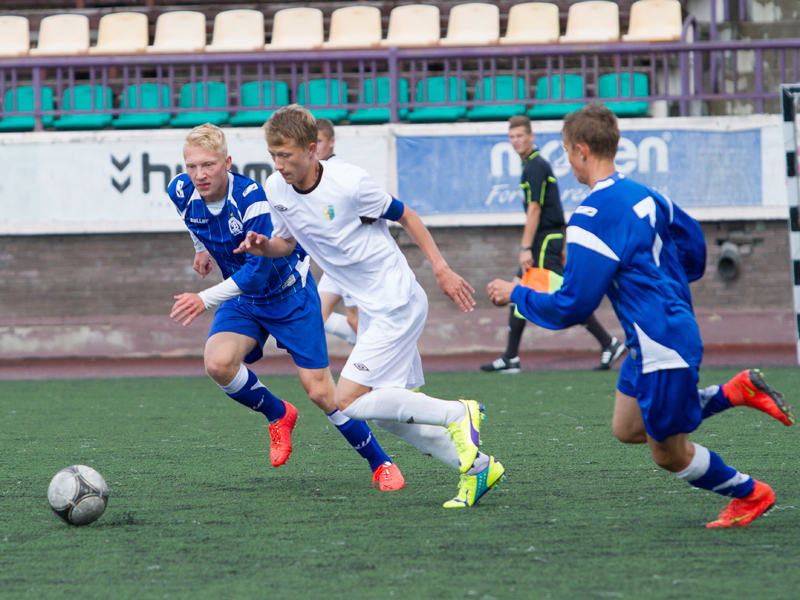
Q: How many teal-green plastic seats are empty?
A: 11